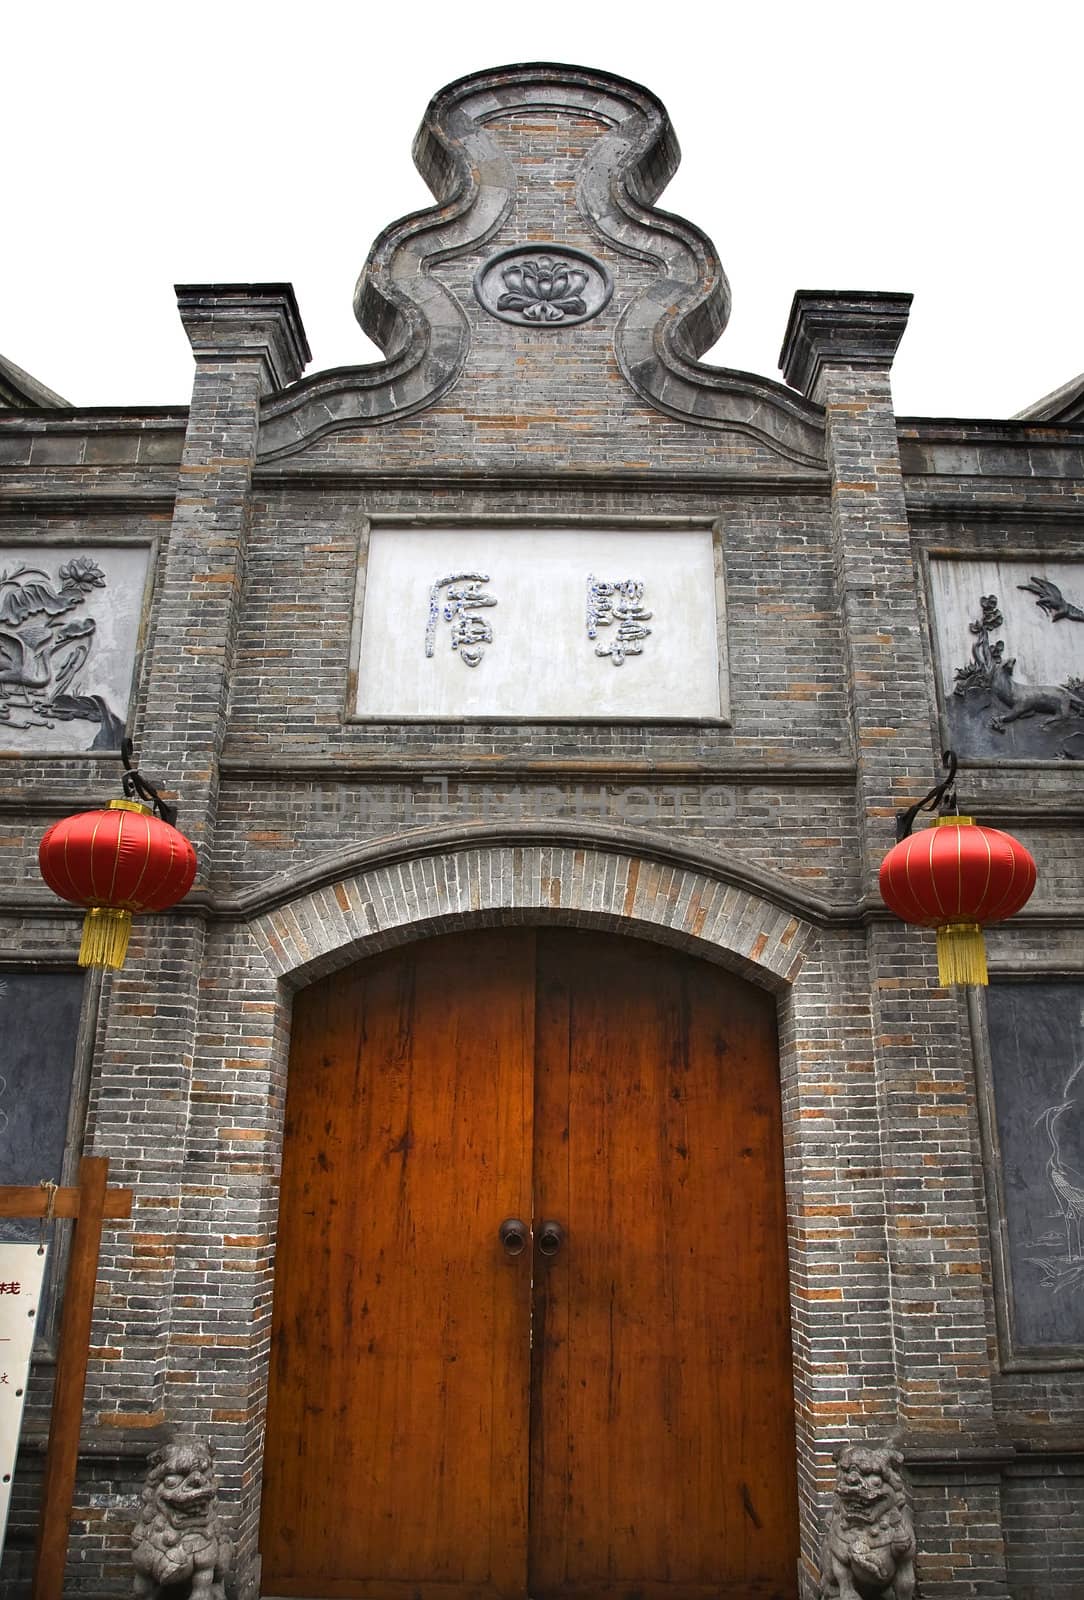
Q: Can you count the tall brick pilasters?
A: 2